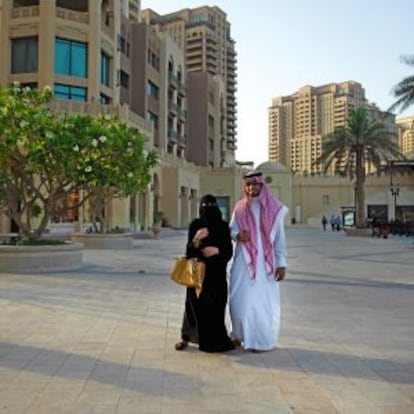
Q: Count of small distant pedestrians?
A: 3